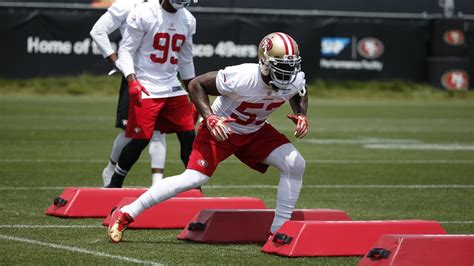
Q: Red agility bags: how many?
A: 5